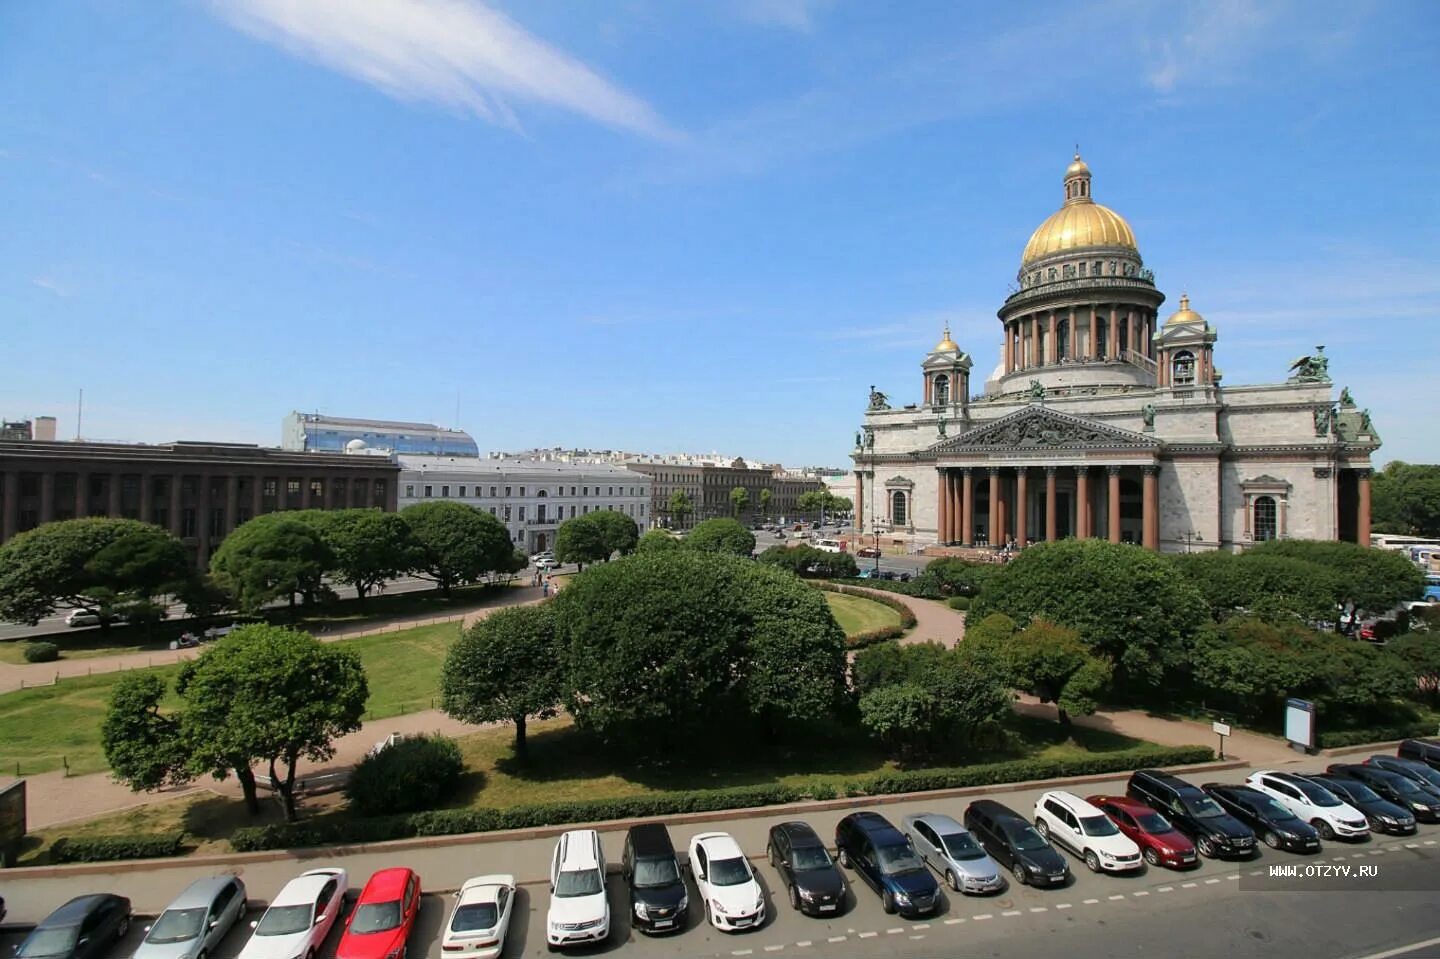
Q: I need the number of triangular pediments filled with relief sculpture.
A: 1